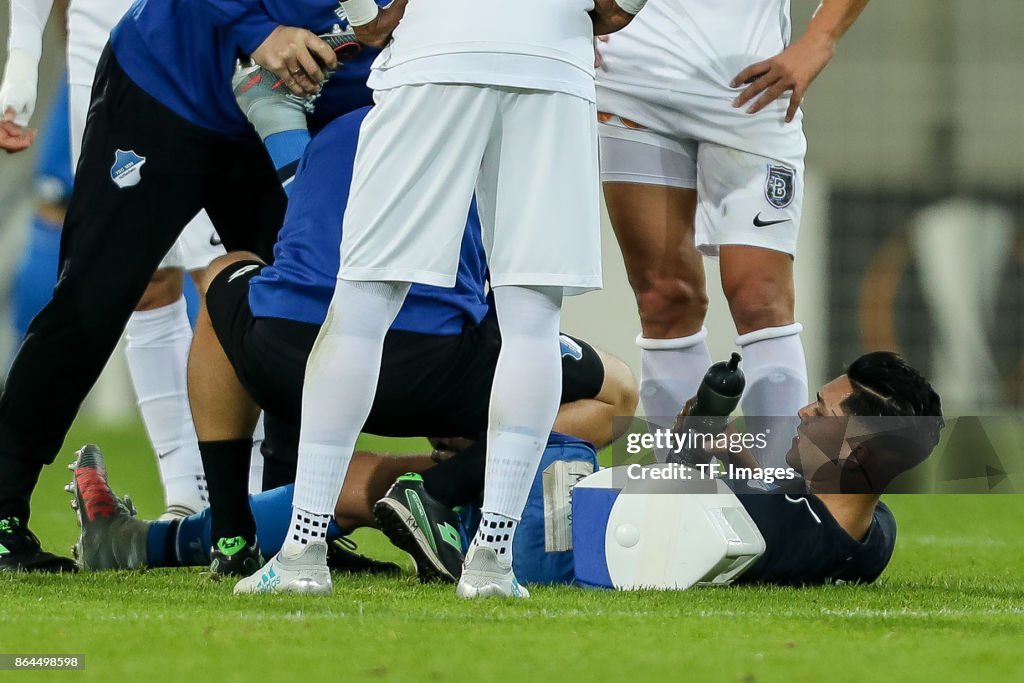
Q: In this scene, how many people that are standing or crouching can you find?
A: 5